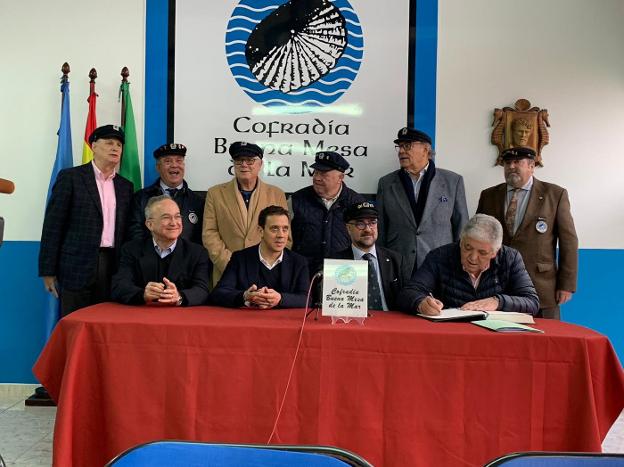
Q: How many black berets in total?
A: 7